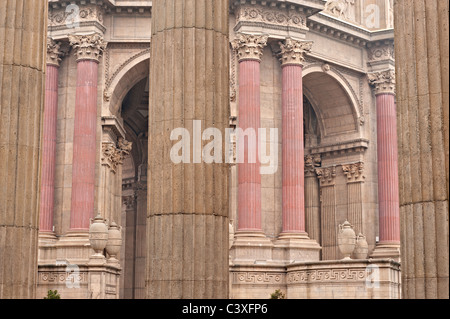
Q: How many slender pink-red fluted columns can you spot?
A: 5